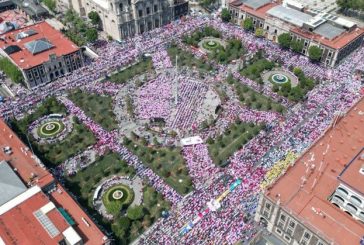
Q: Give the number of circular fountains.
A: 4